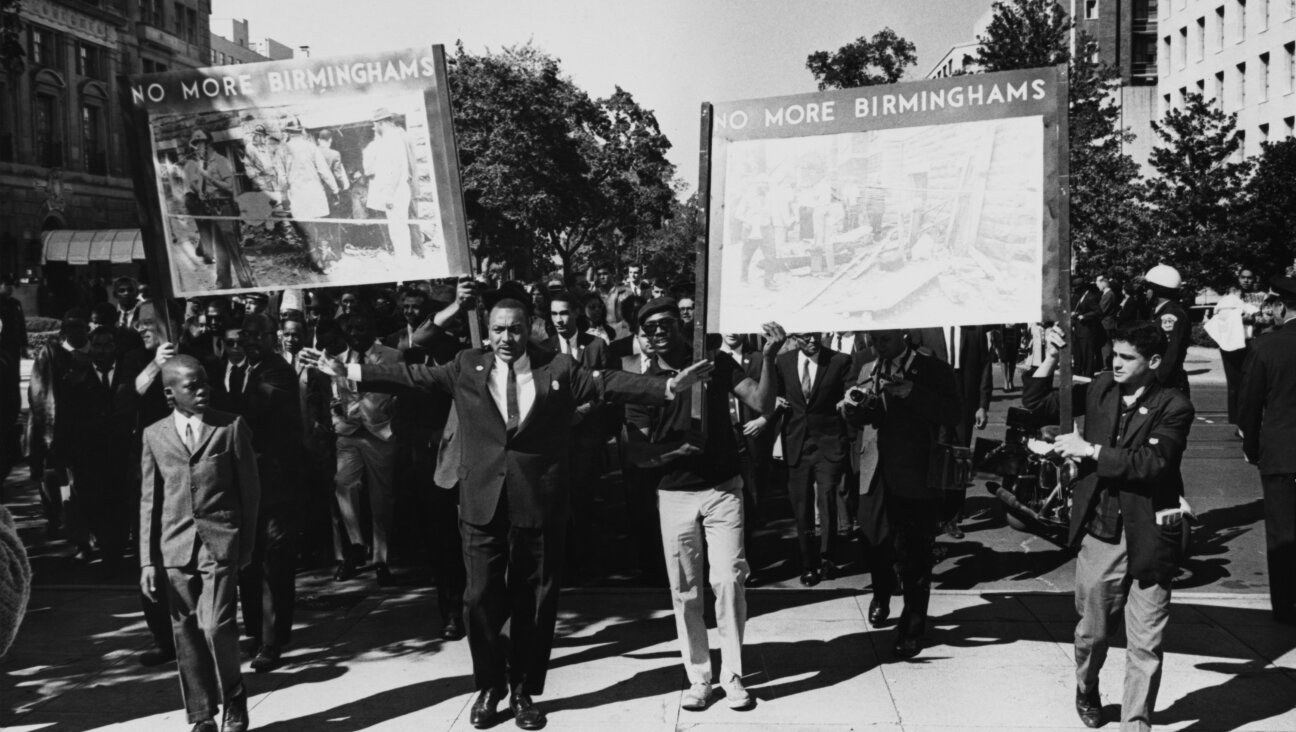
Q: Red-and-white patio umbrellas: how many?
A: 0